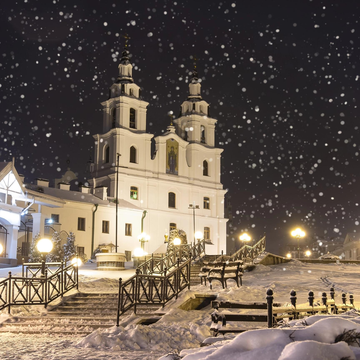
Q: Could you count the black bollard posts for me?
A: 7